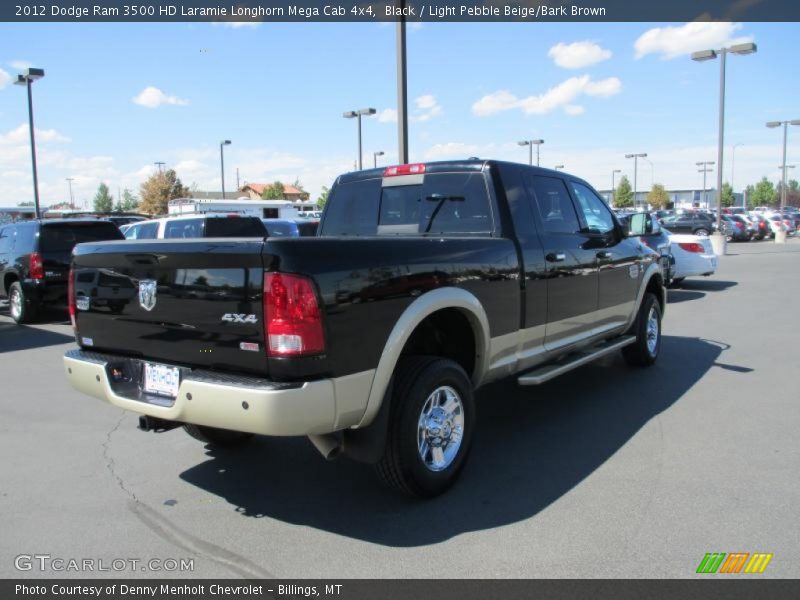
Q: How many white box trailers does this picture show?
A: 1